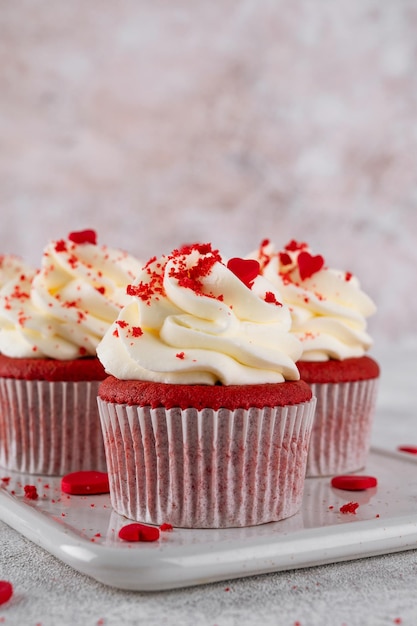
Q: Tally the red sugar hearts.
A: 8